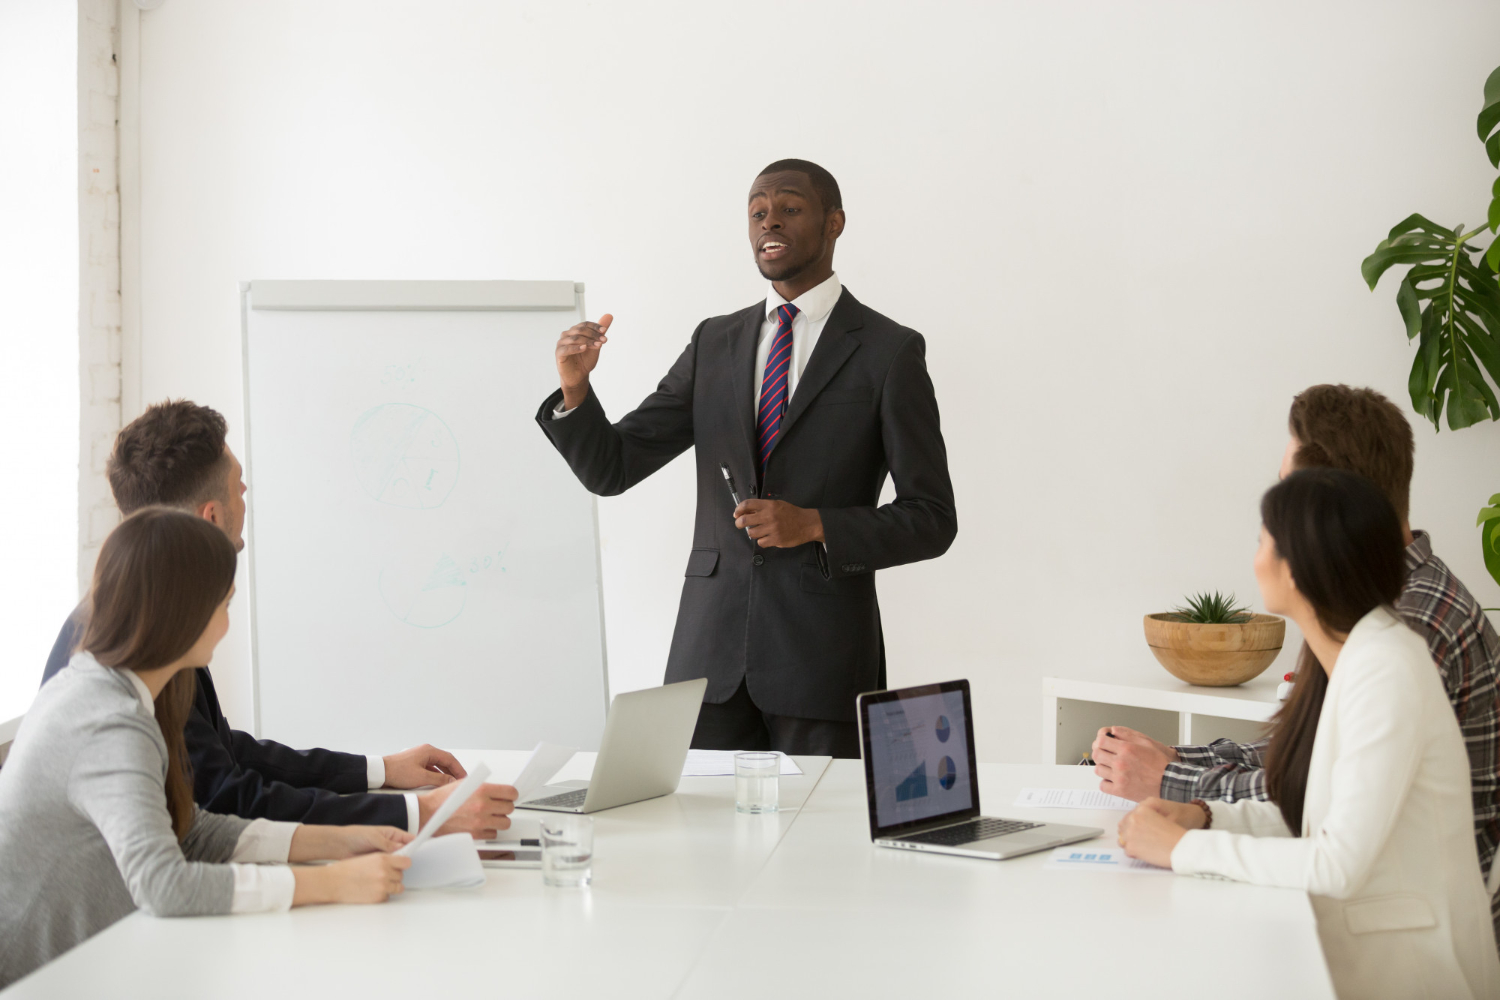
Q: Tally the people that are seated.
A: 4